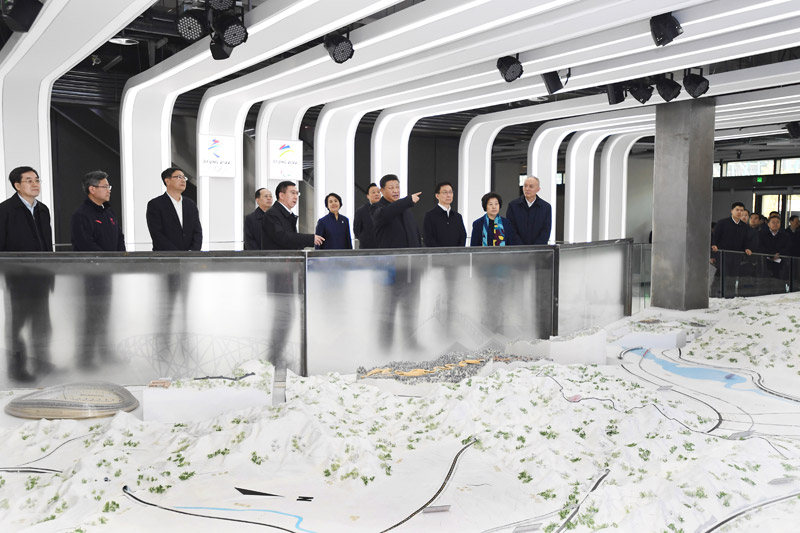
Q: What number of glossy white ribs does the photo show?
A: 10